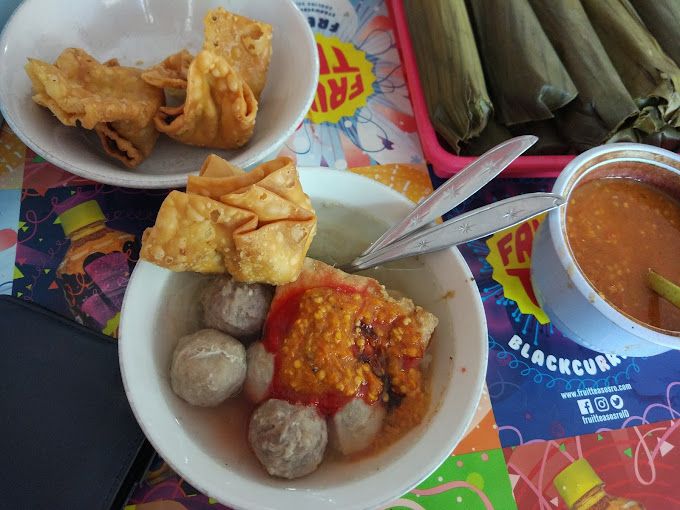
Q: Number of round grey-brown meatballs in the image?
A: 5